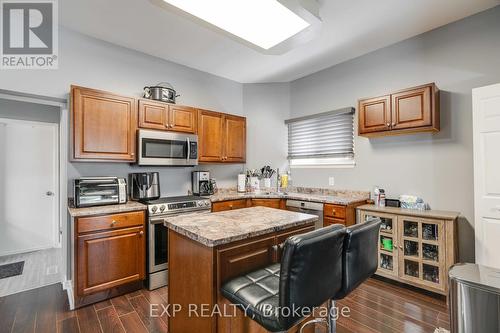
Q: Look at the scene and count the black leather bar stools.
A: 2